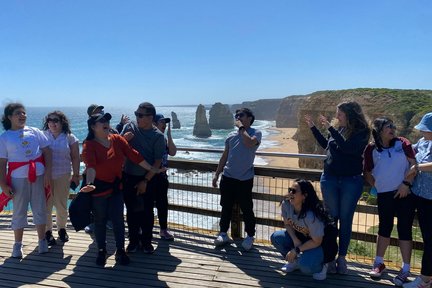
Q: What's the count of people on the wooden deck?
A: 11